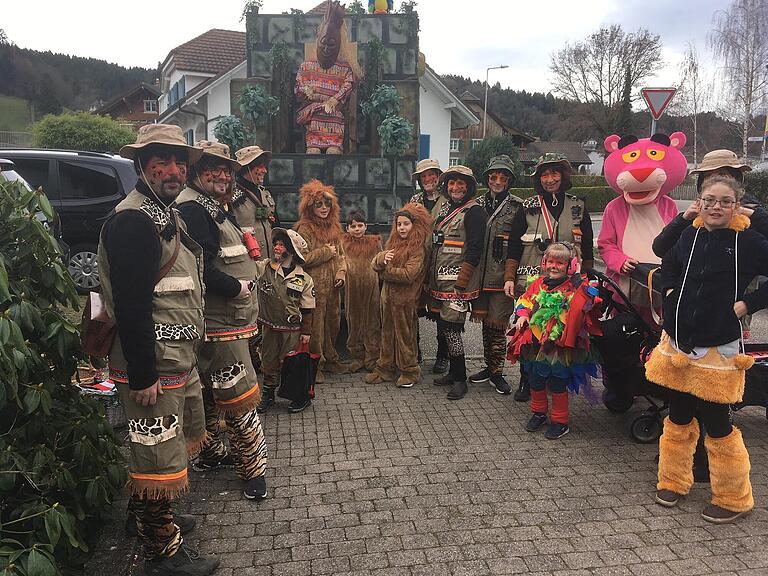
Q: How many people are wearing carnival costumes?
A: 15